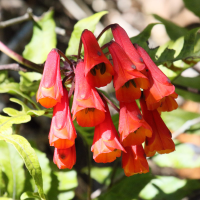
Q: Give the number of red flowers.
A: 12